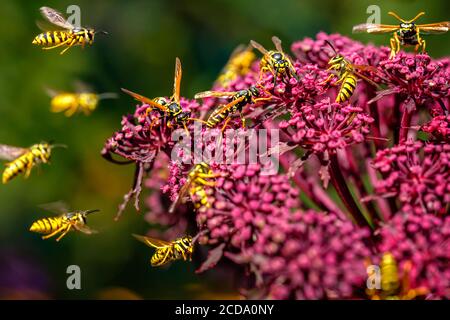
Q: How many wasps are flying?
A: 5